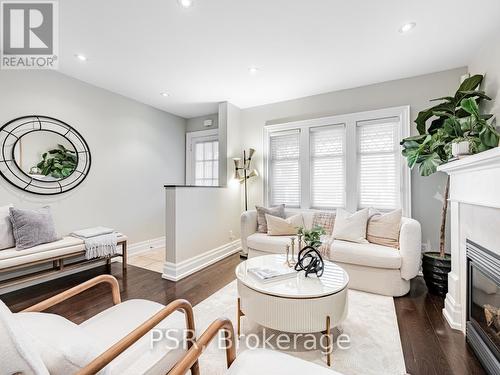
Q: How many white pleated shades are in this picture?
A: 3